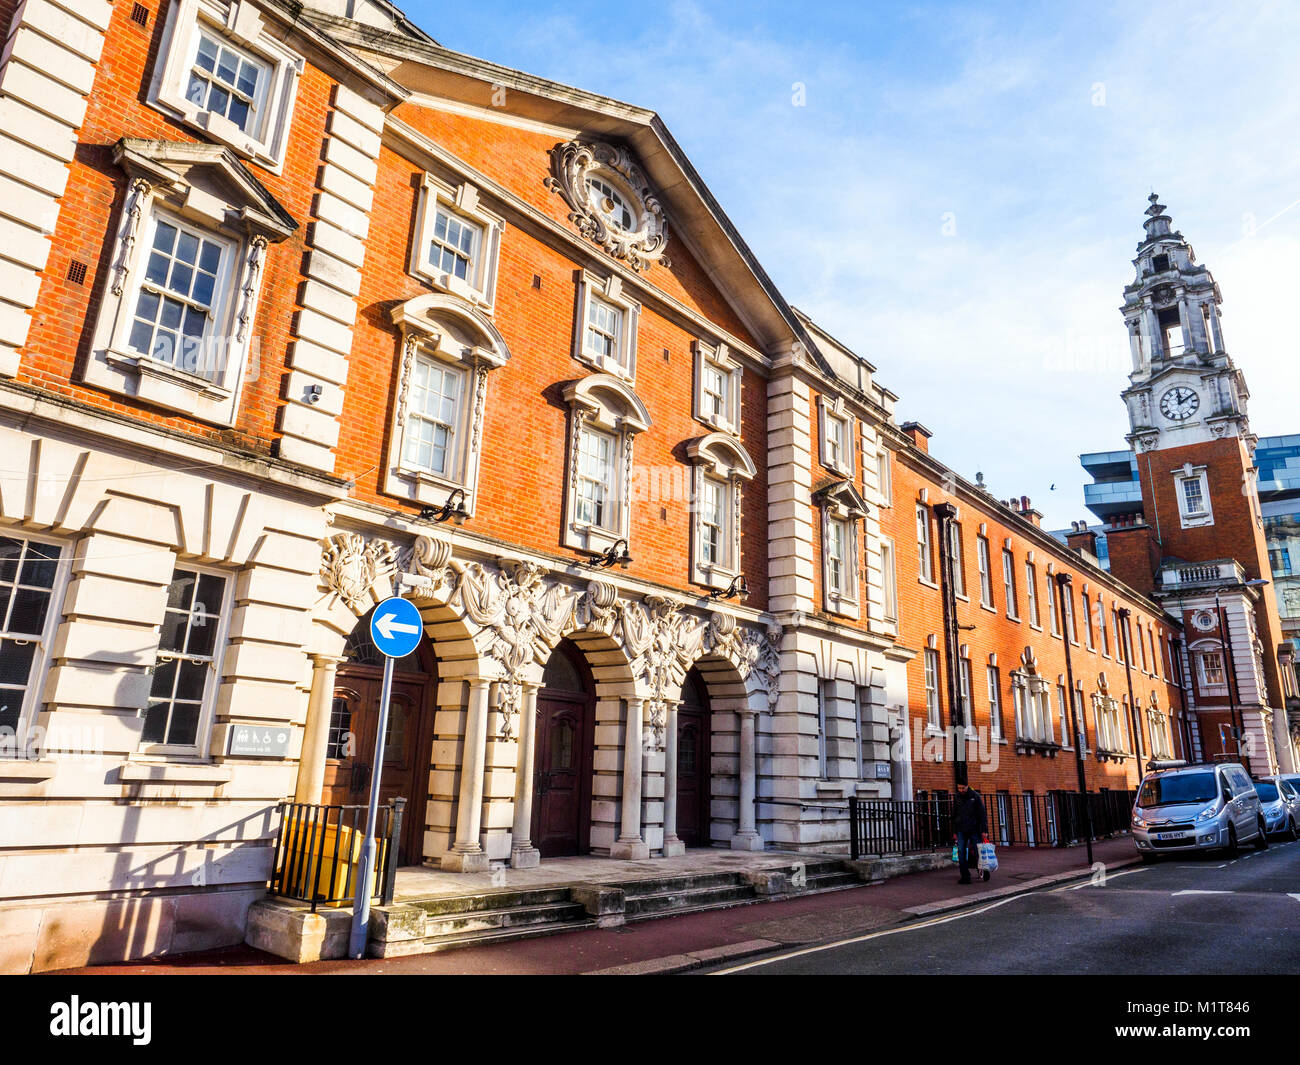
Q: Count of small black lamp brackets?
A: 3